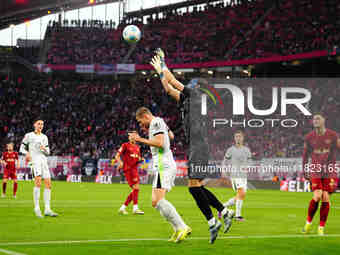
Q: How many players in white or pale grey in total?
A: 3